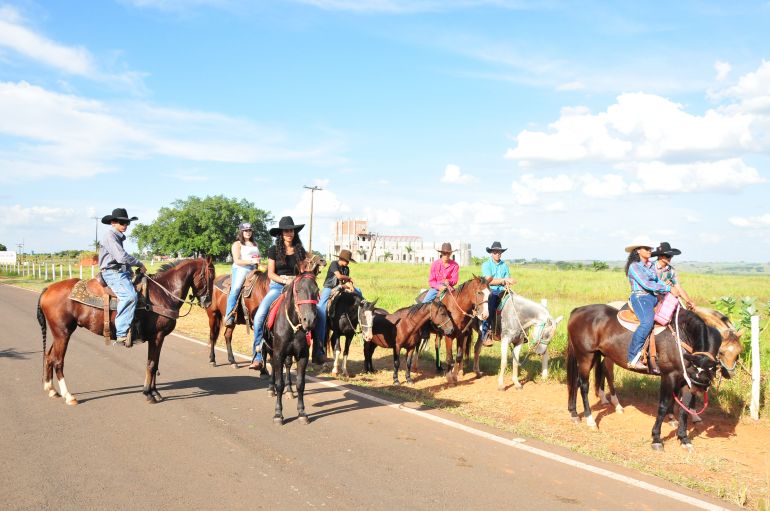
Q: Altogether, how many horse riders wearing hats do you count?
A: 8